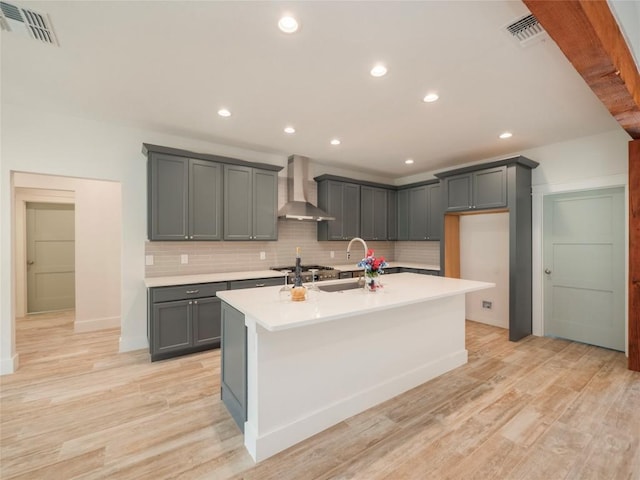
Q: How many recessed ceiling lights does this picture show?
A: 8